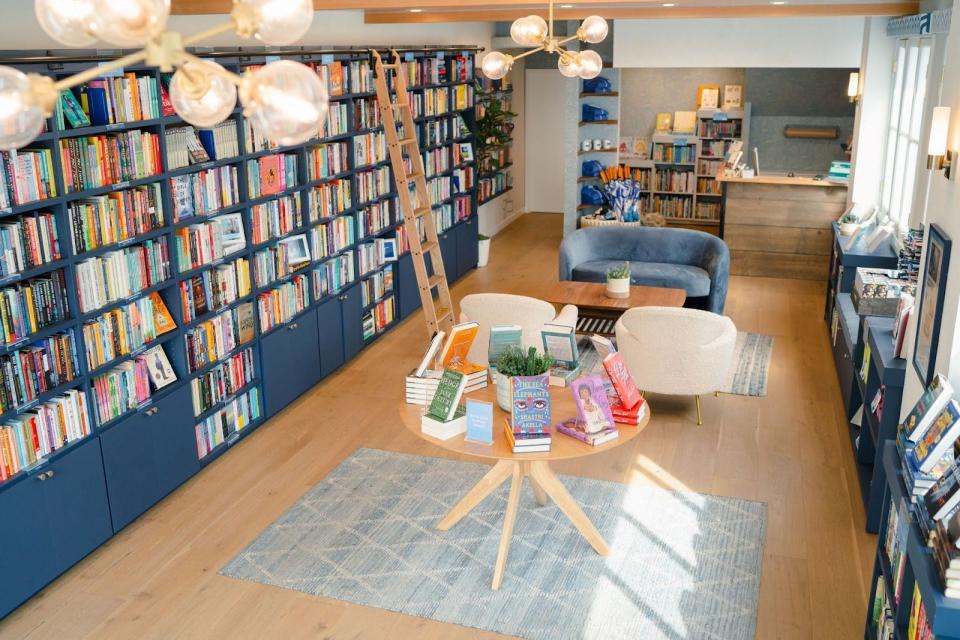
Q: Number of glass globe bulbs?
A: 12